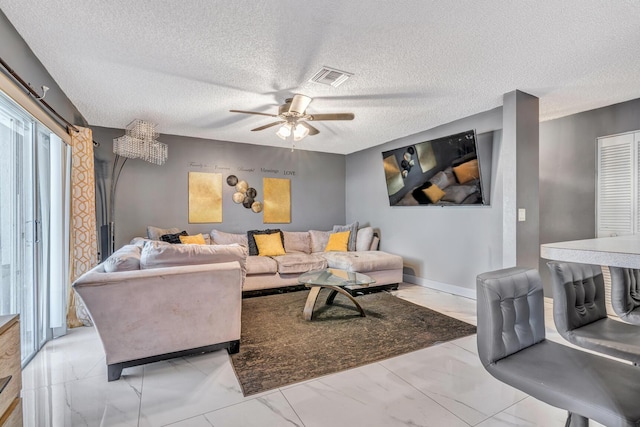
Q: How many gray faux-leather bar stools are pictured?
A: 3